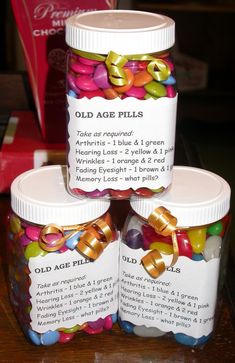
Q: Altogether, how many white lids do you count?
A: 3